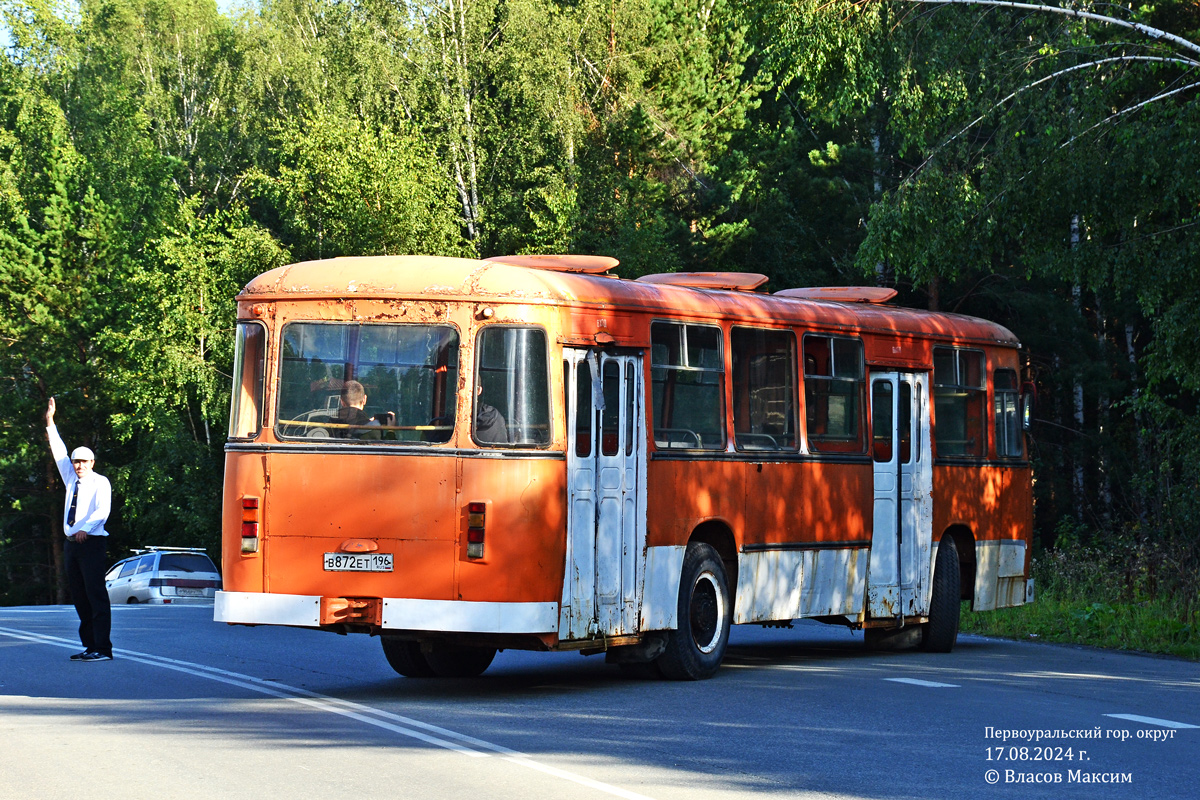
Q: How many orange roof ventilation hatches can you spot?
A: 3